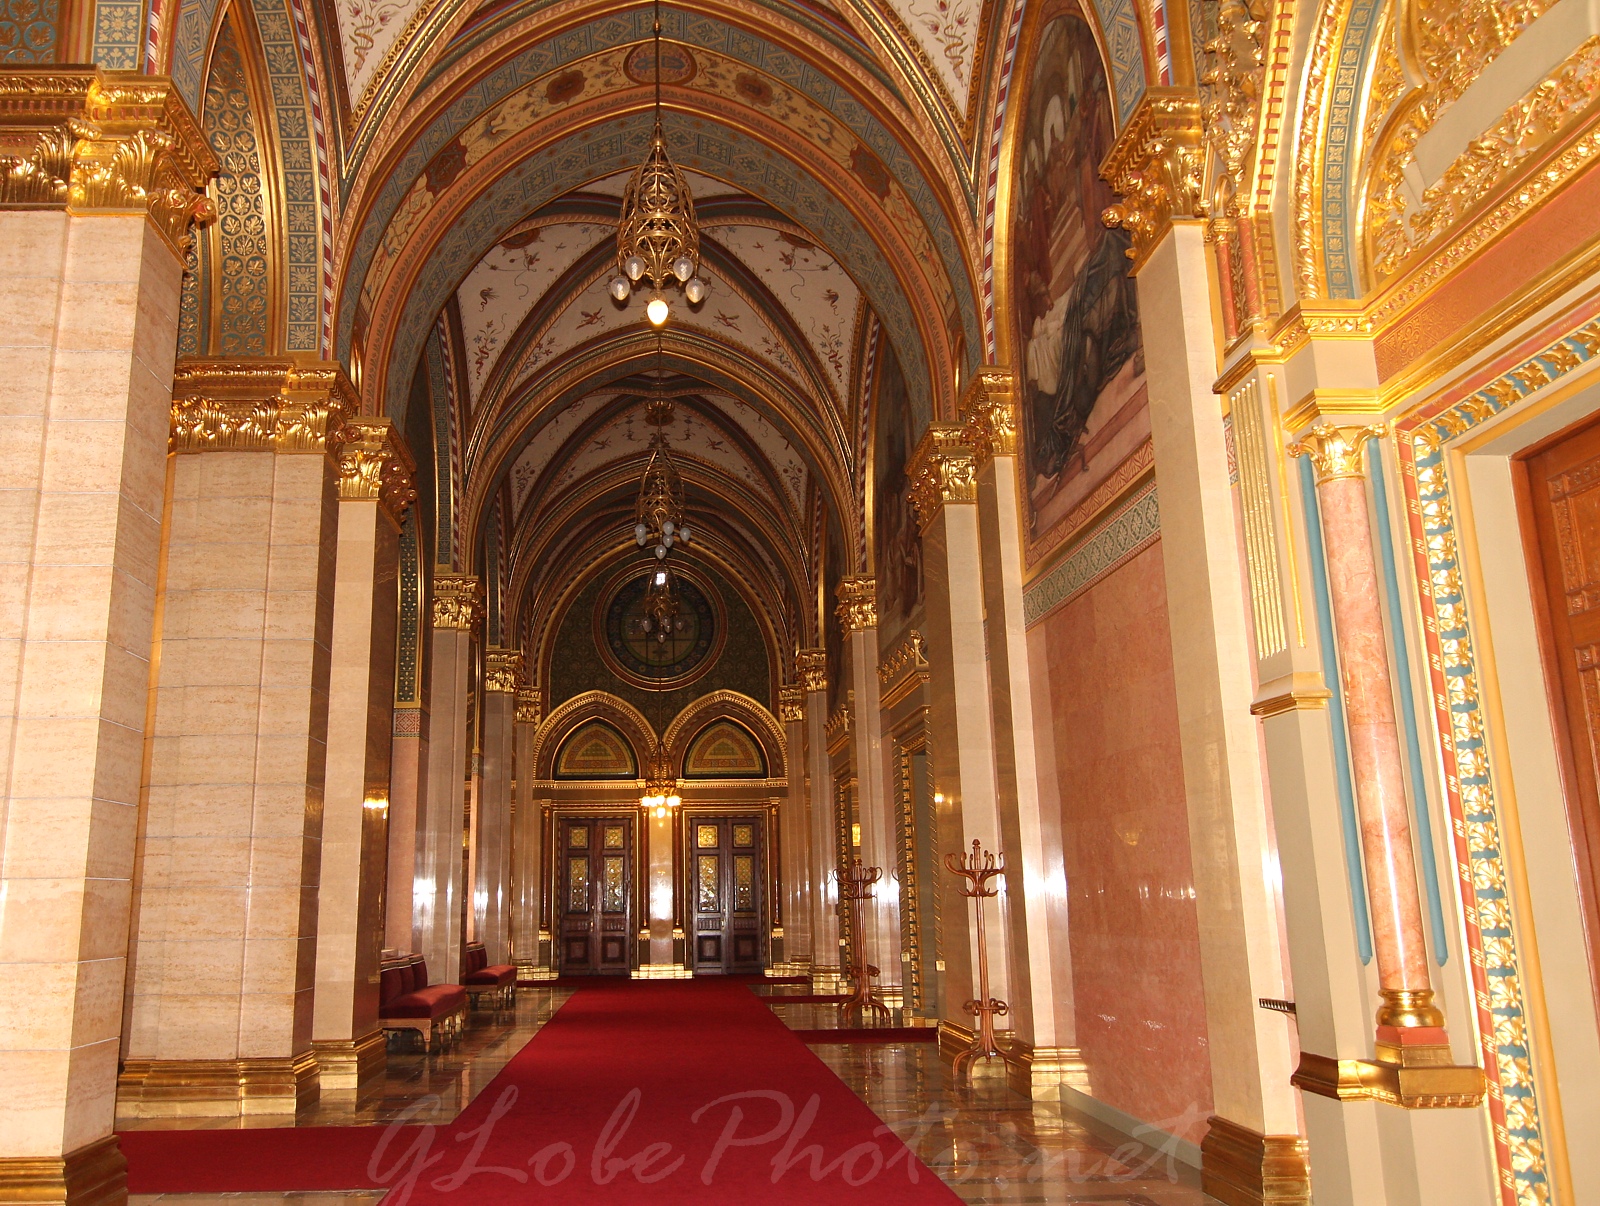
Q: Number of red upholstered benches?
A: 2